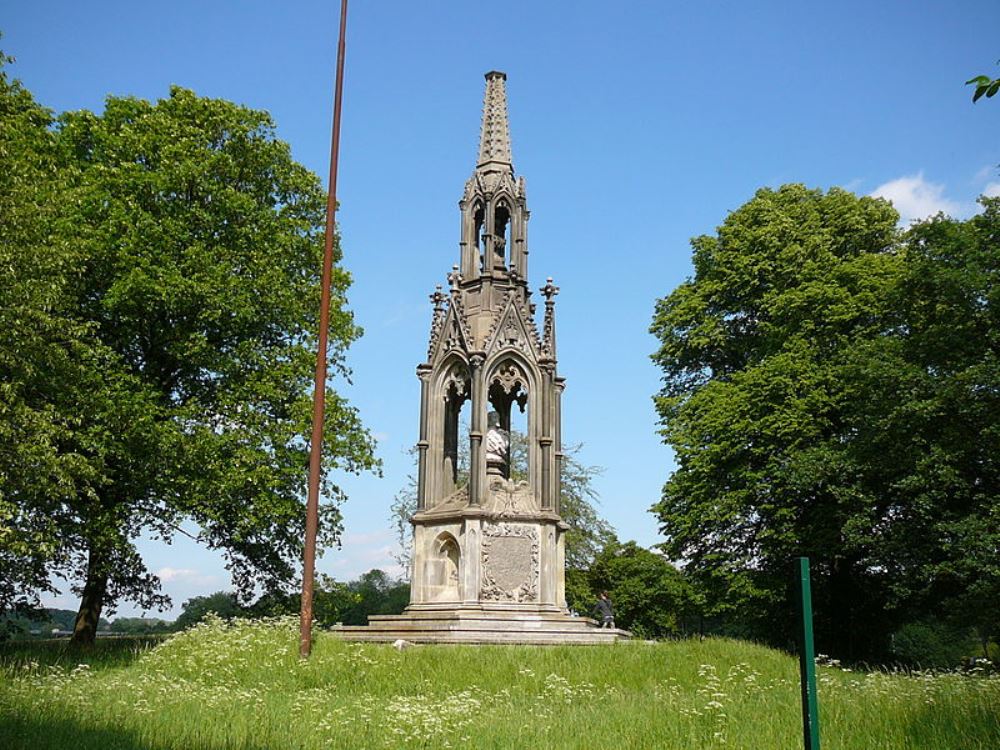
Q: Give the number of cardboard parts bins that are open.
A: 0